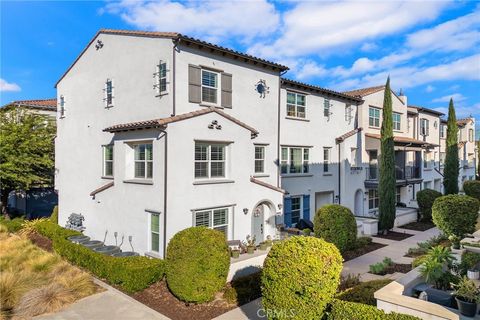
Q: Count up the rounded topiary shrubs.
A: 6